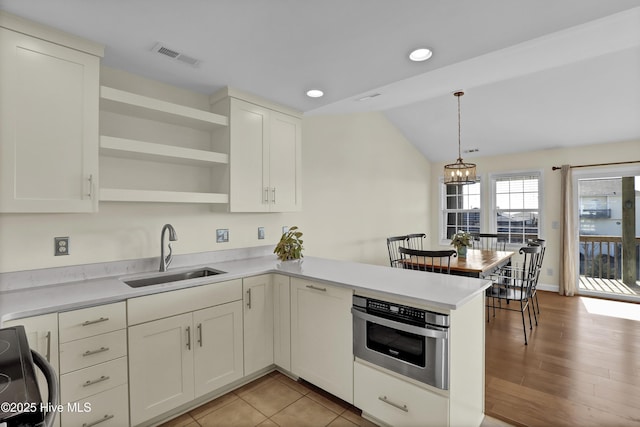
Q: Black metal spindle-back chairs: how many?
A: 6